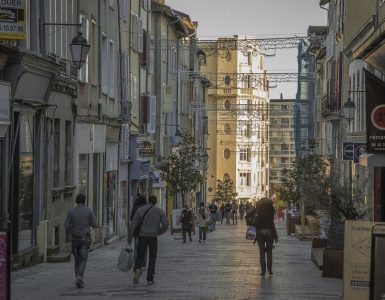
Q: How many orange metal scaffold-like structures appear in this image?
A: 0